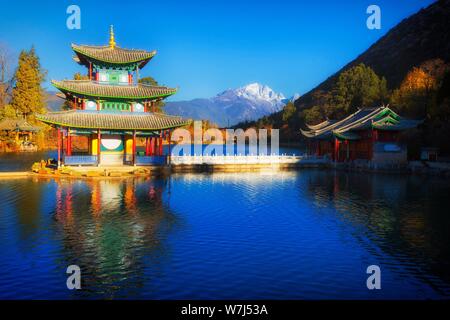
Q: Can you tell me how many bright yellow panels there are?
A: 2